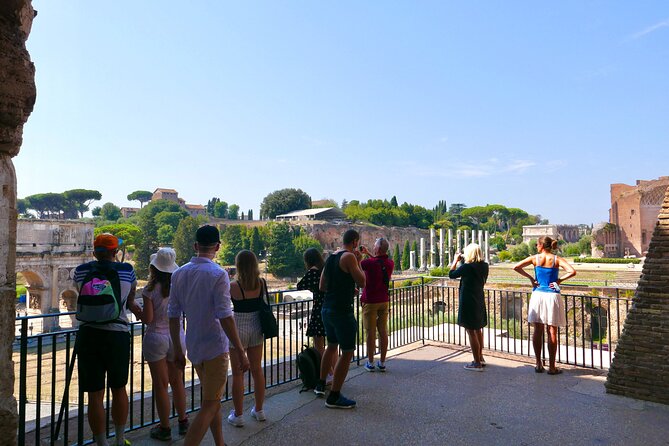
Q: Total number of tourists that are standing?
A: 9